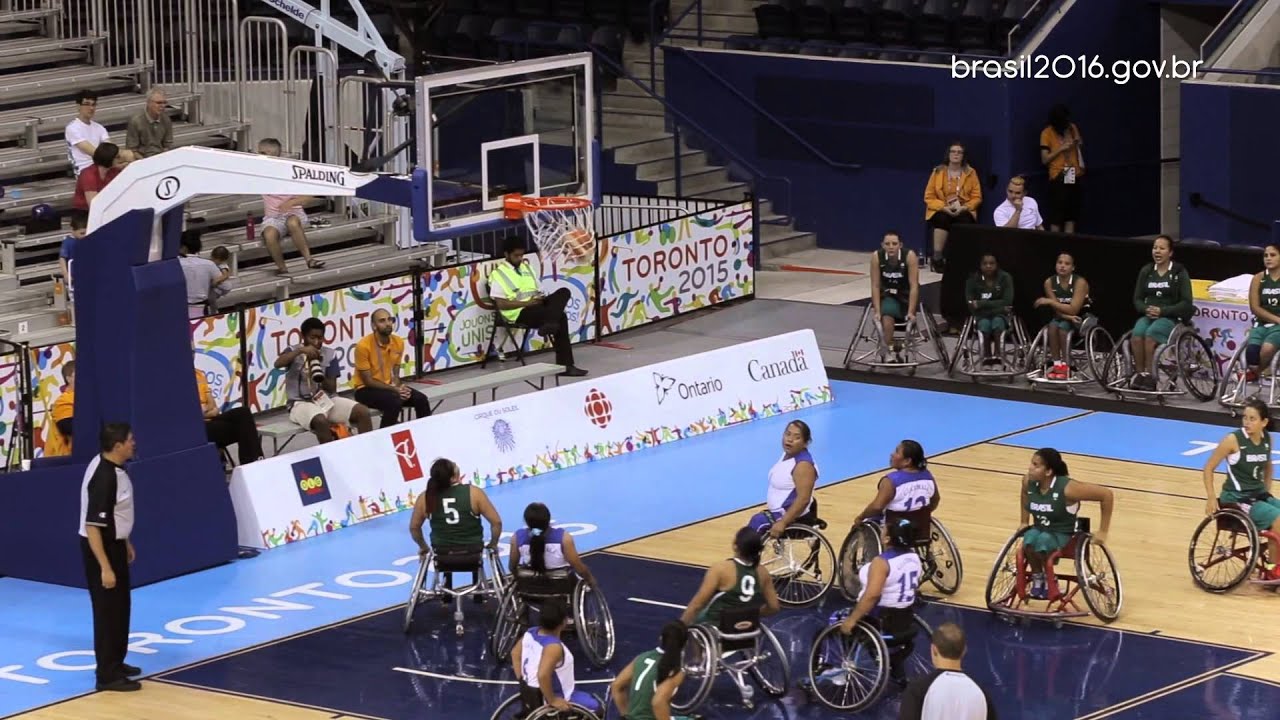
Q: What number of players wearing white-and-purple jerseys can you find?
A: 5